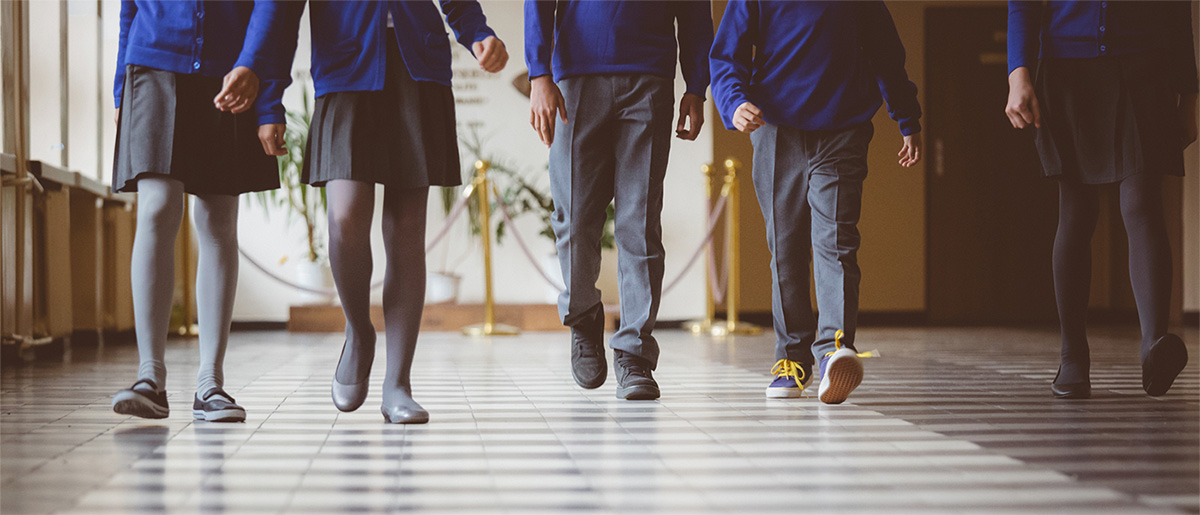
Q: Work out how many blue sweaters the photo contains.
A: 5